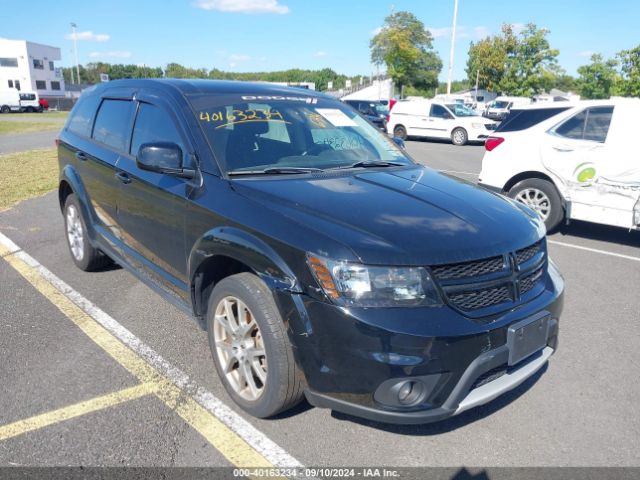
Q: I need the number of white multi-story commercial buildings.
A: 1